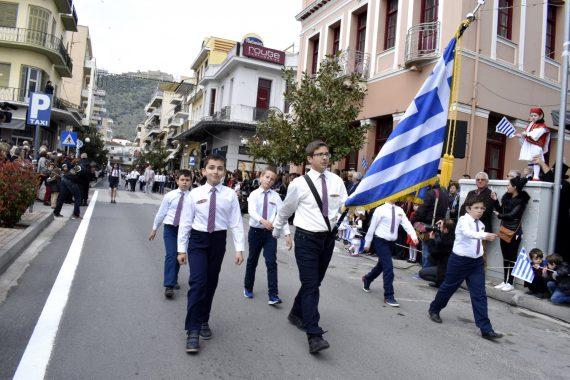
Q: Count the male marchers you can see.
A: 6